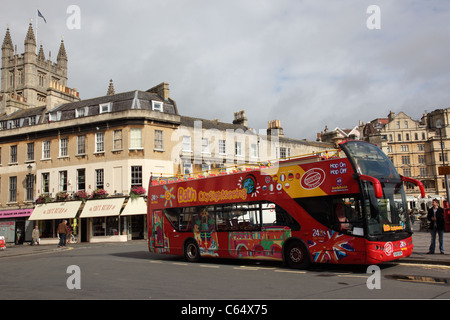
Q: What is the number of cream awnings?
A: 3